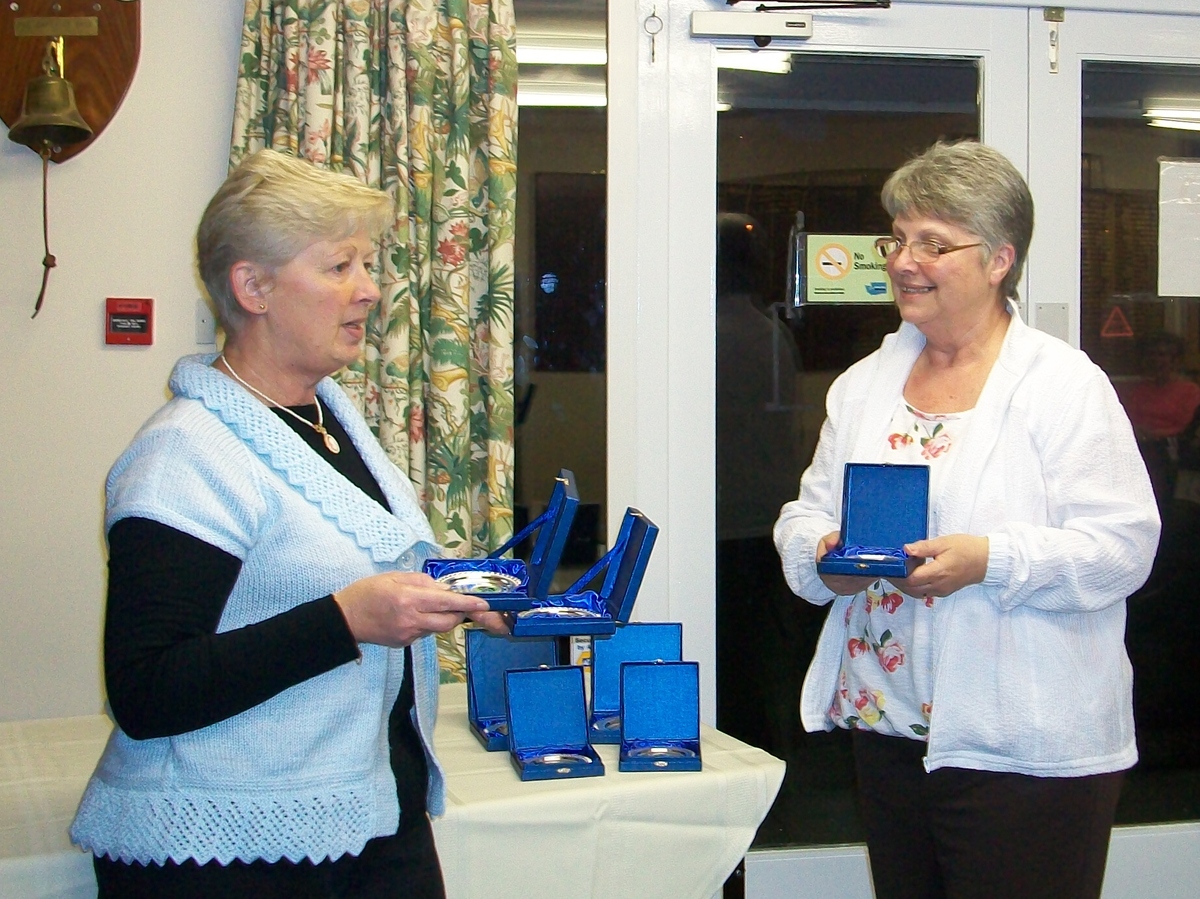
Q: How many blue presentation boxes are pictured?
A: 7